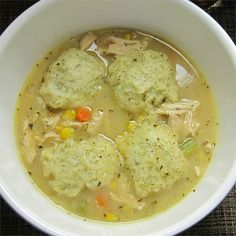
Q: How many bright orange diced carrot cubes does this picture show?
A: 2